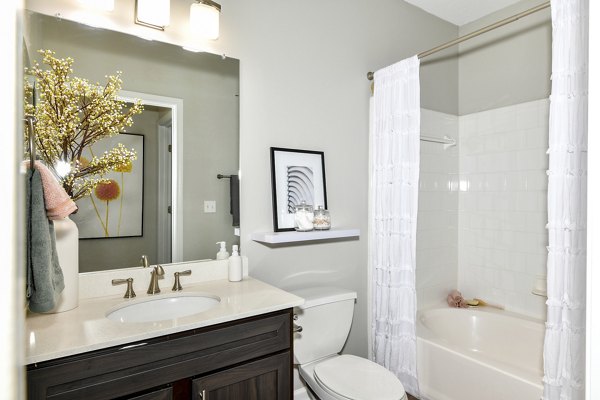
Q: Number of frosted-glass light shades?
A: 3